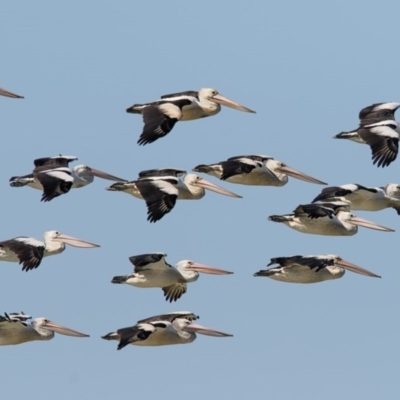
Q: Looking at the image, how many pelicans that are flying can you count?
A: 13